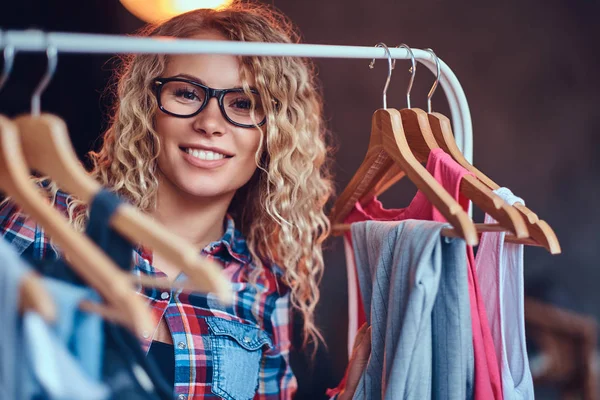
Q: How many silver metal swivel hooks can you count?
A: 5